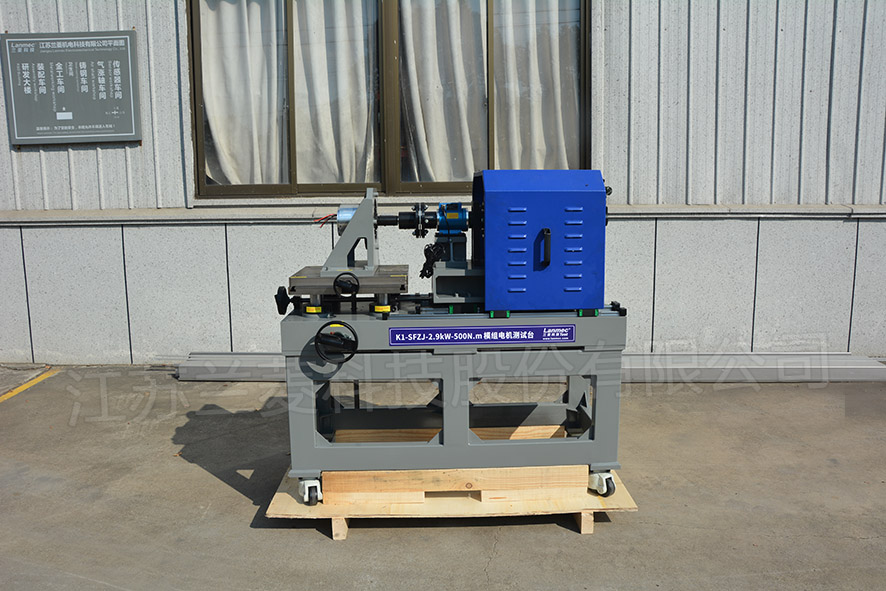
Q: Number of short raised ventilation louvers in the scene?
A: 14